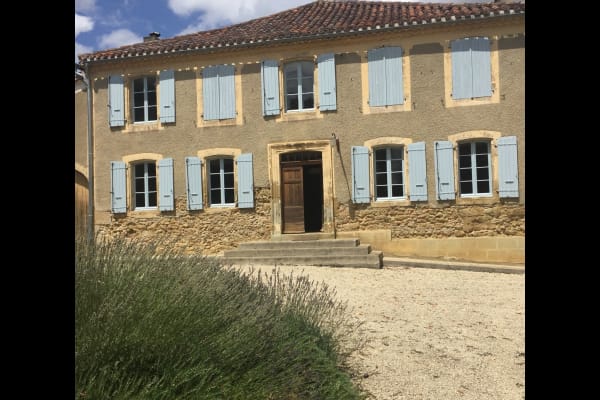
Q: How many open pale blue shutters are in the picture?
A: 12